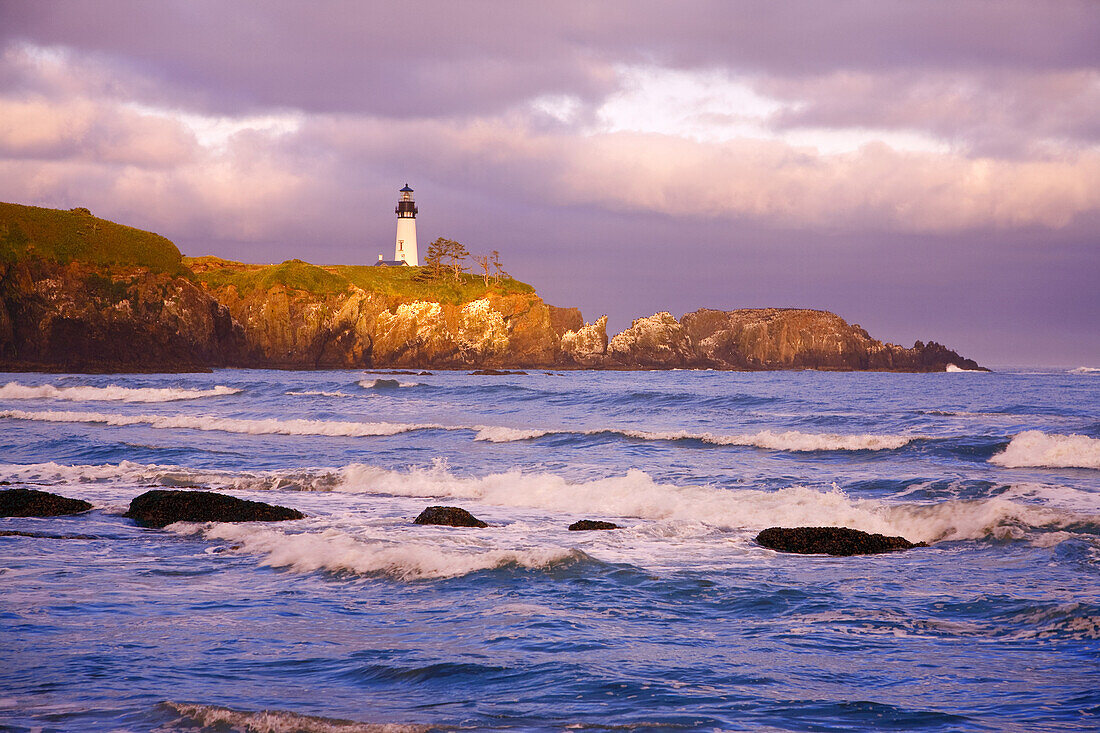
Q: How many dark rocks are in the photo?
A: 5